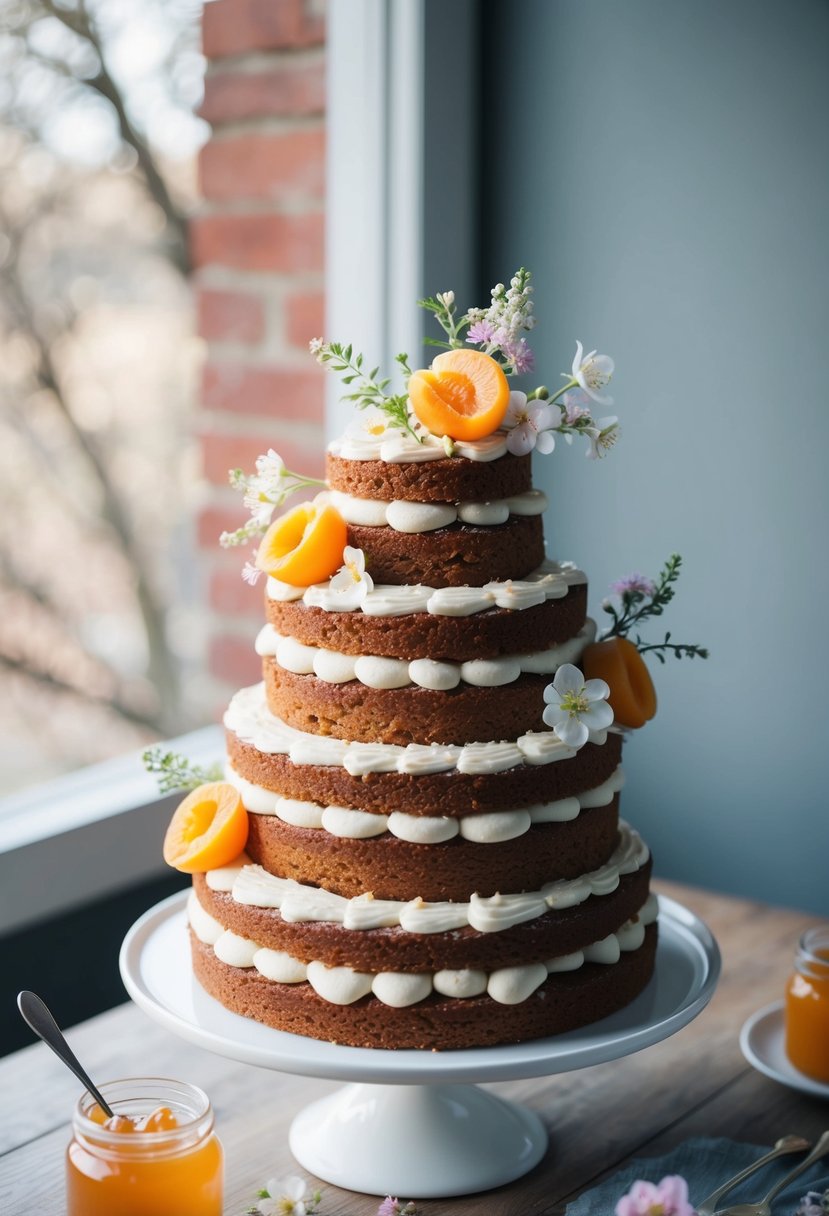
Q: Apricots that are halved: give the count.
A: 4